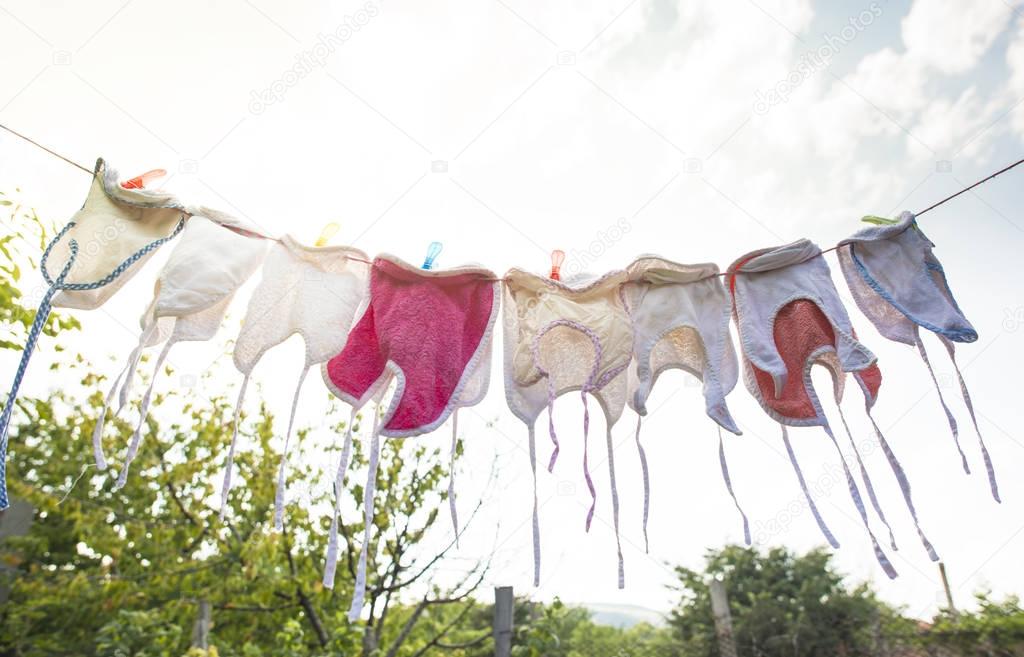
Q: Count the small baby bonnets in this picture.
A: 8